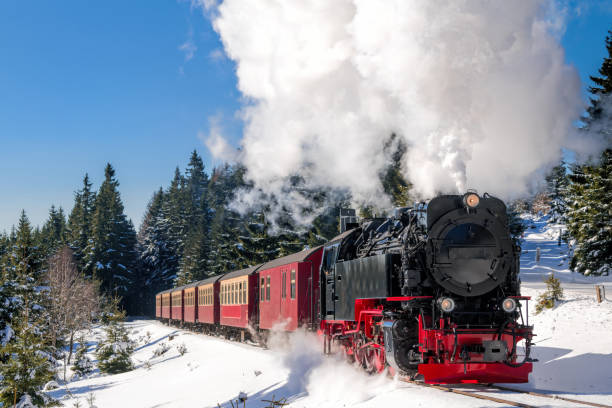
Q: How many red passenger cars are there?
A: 7